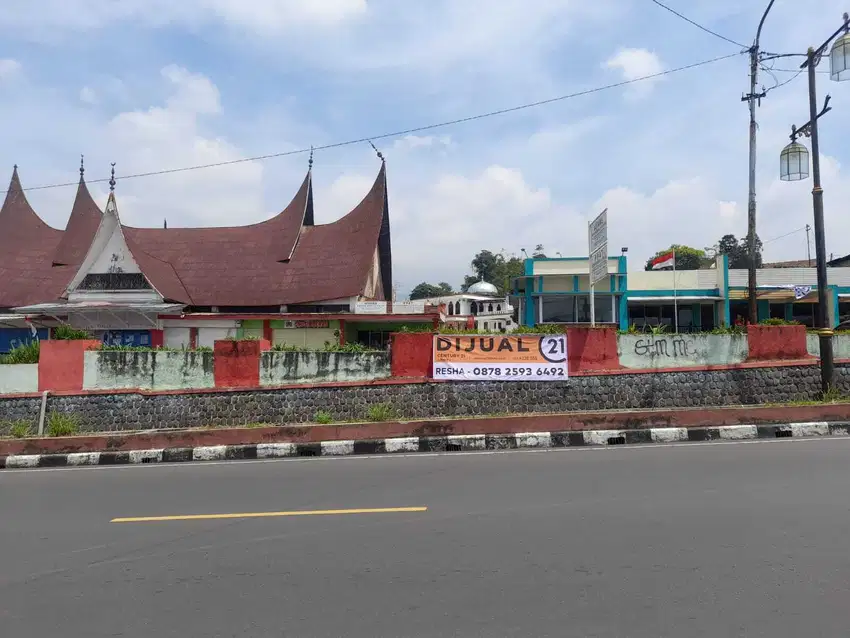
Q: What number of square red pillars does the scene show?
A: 5